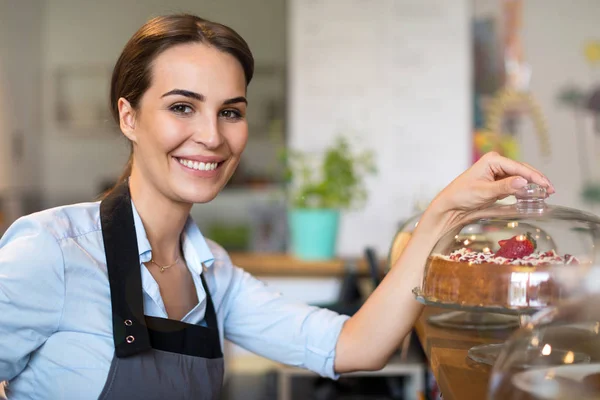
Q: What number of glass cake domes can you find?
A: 3